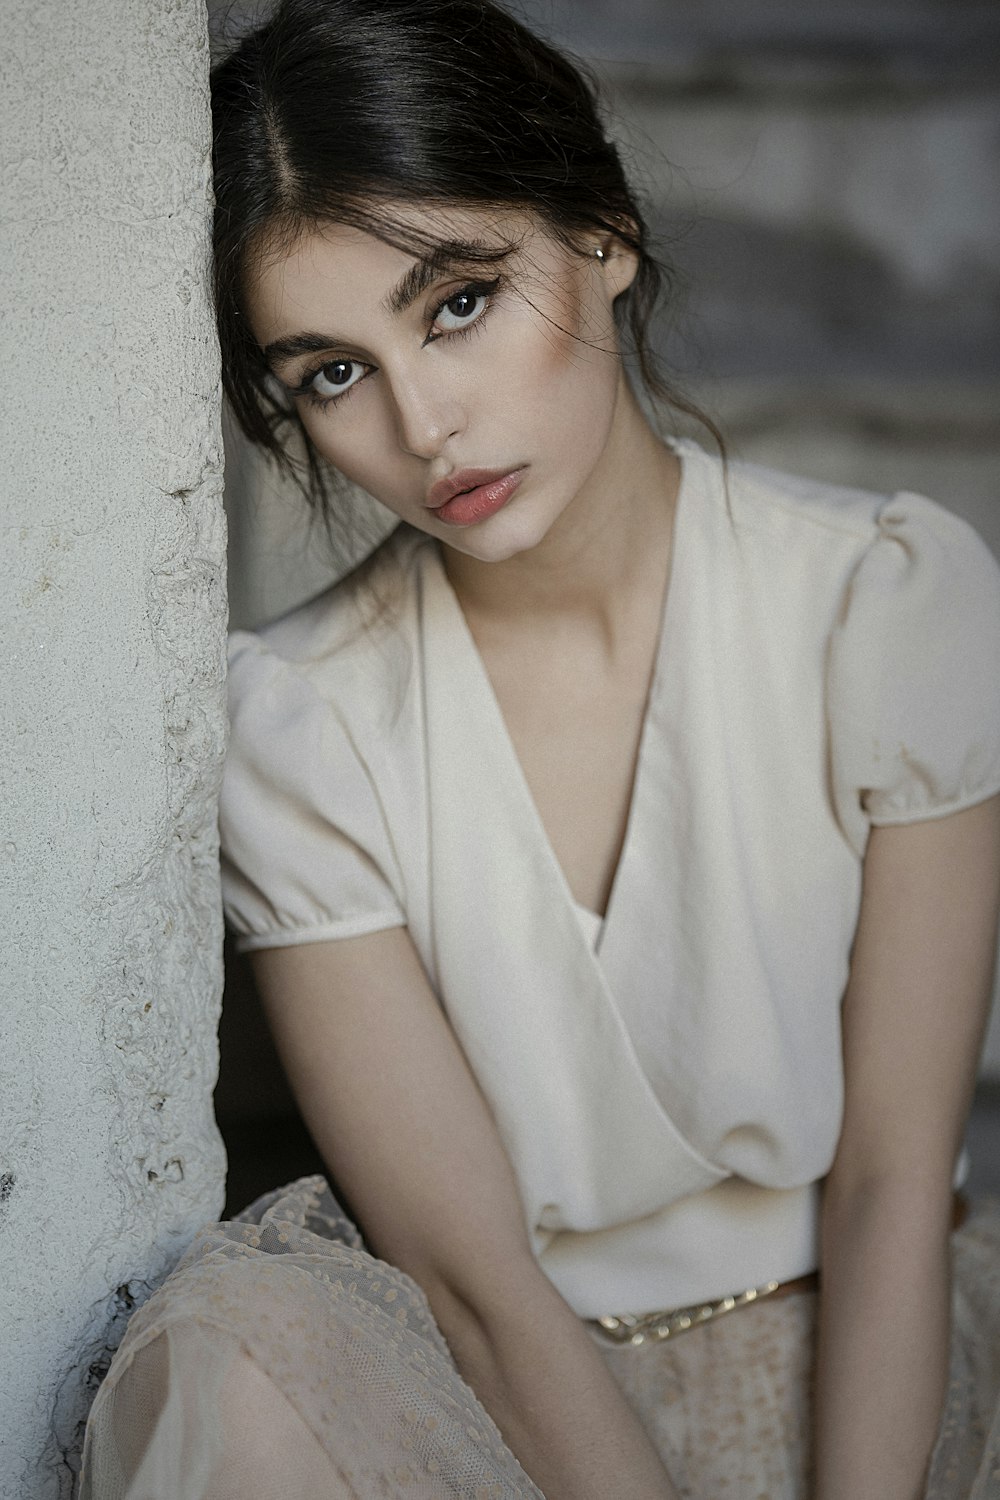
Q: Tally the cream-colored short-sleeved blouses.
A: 1